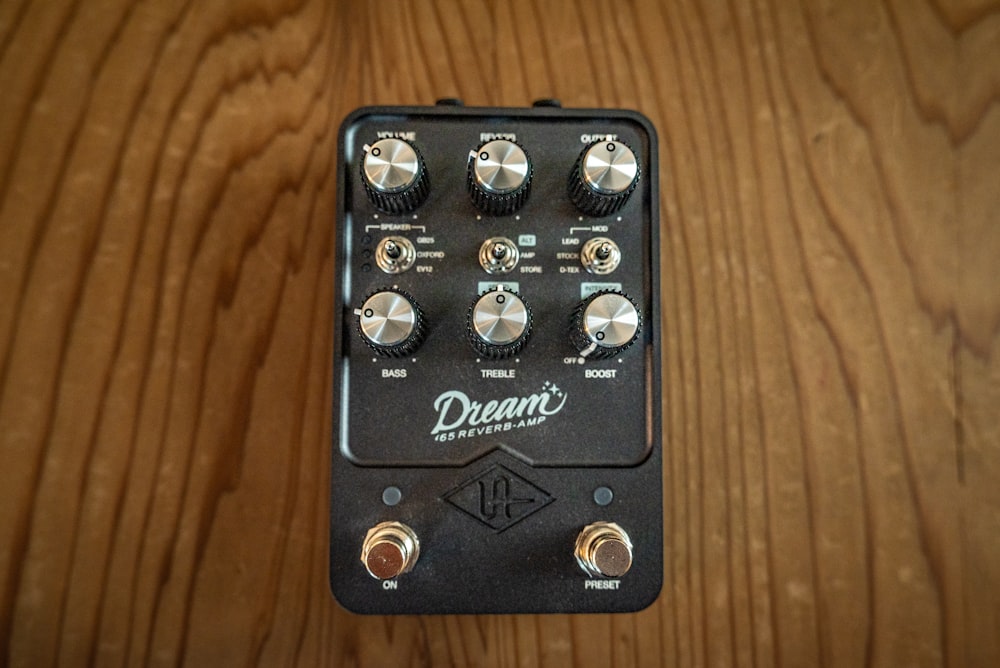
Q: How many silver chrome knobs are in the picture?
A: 6